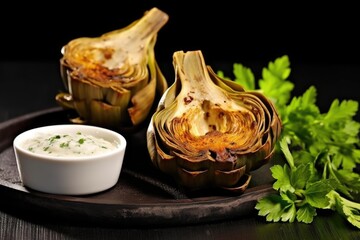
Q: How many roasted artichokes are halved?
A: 2